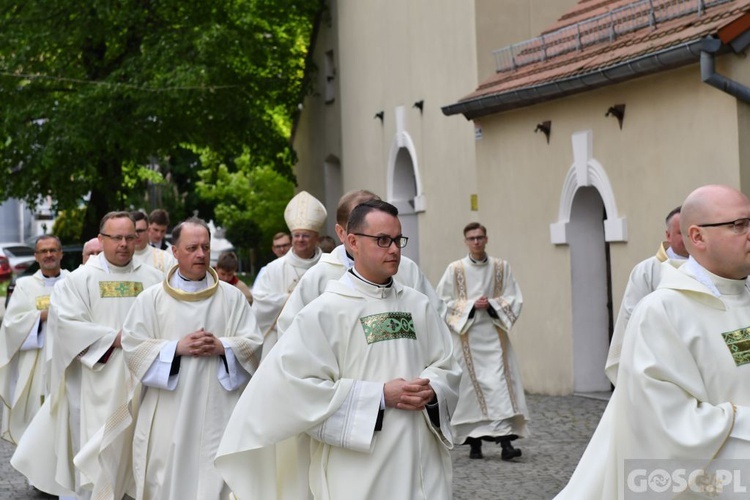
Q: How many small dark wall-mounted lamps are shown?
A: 4